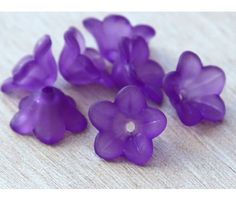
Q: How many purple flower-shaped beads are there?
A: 7